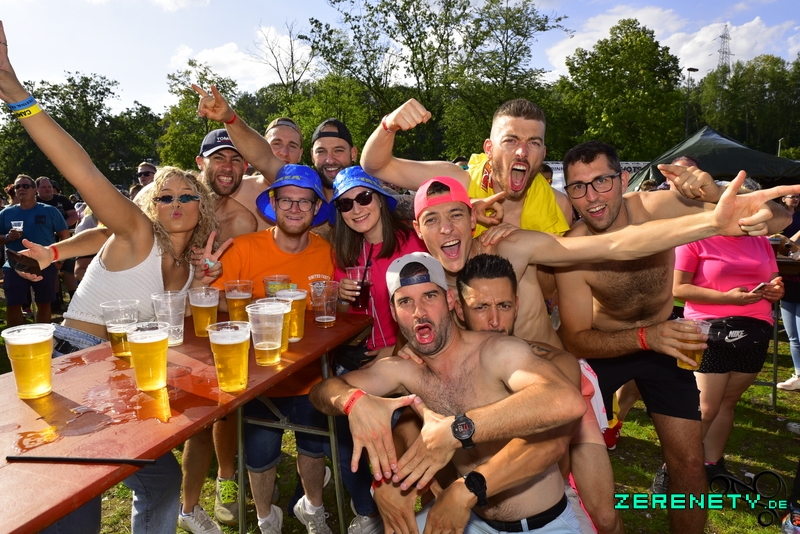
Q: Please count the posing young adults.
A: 11